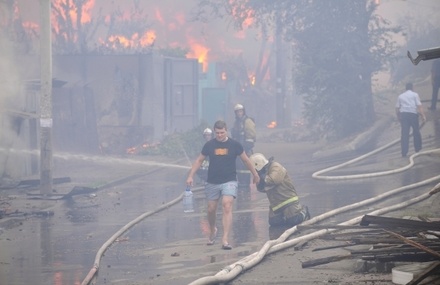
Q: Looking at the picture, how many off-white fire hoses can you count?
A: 4